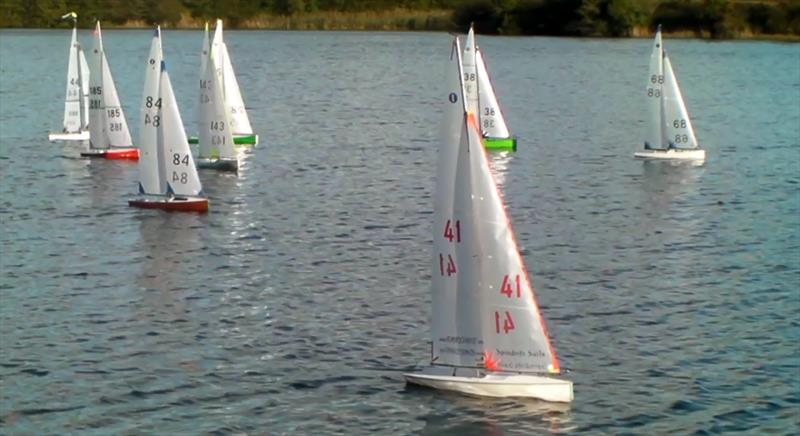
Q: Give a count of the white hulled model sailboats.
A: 3